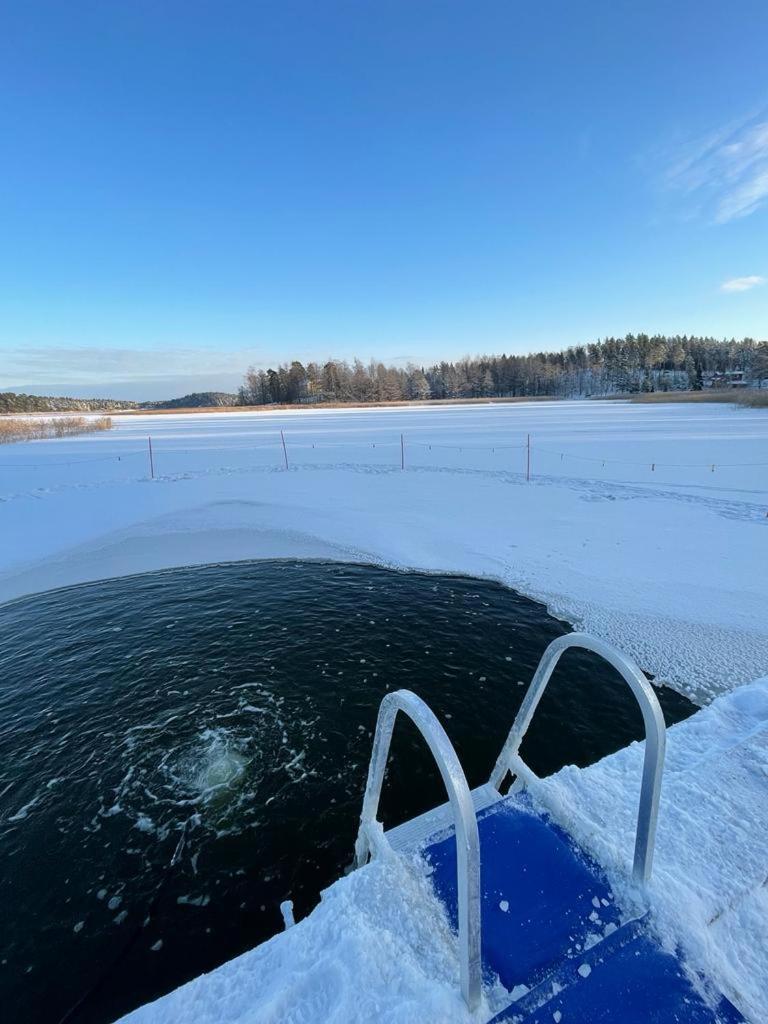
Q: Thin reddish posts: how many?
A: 4